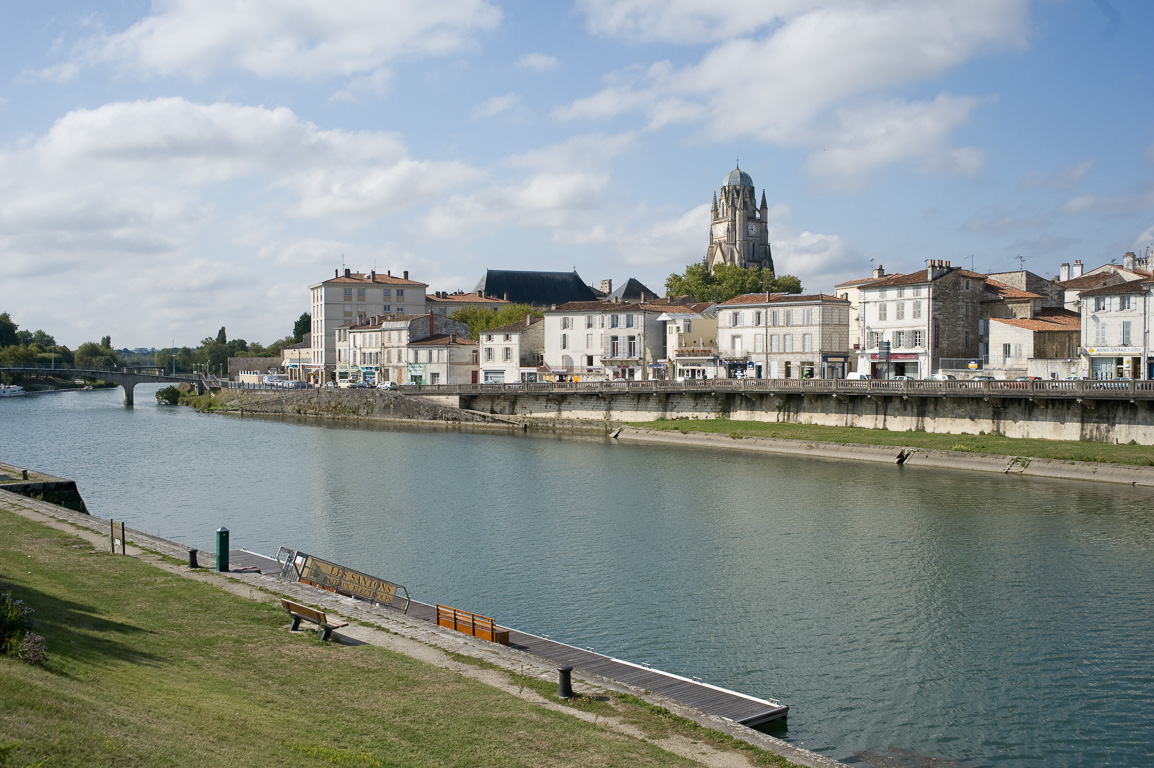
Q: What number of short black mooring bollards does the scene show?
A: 3